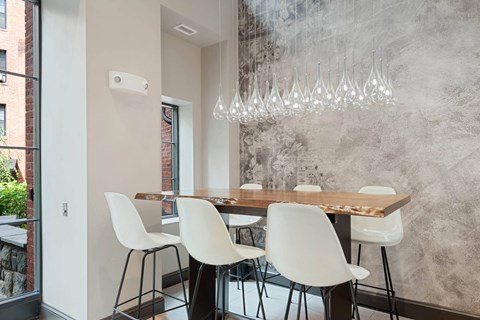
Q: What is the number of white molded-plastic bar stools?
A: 6